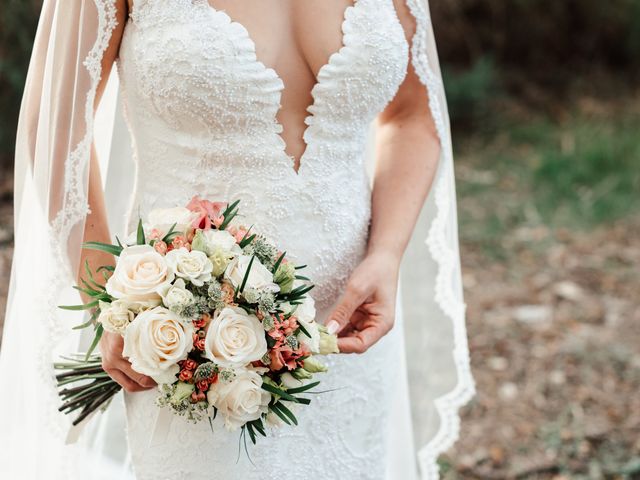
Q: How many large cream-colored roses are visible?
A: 4